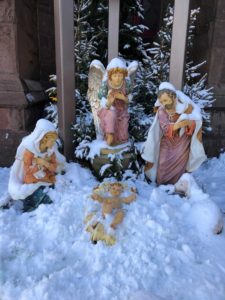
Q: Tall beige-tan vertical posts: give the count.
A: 3